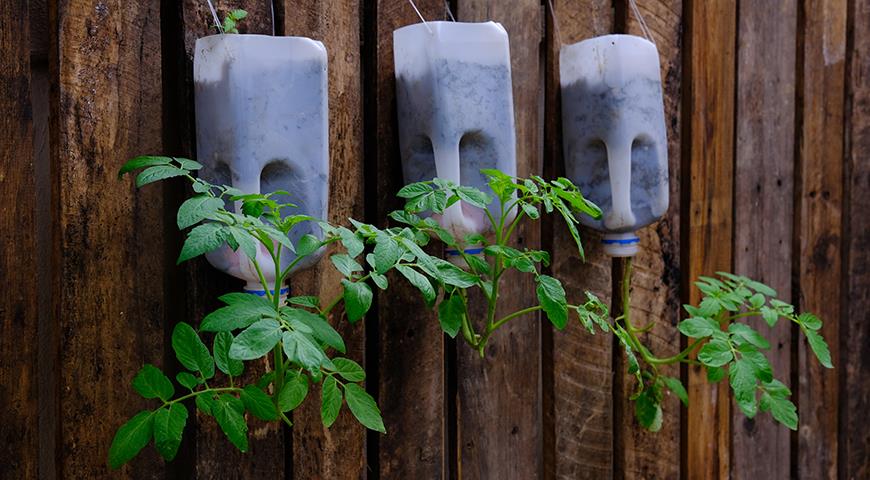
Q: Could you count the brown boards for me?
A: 12